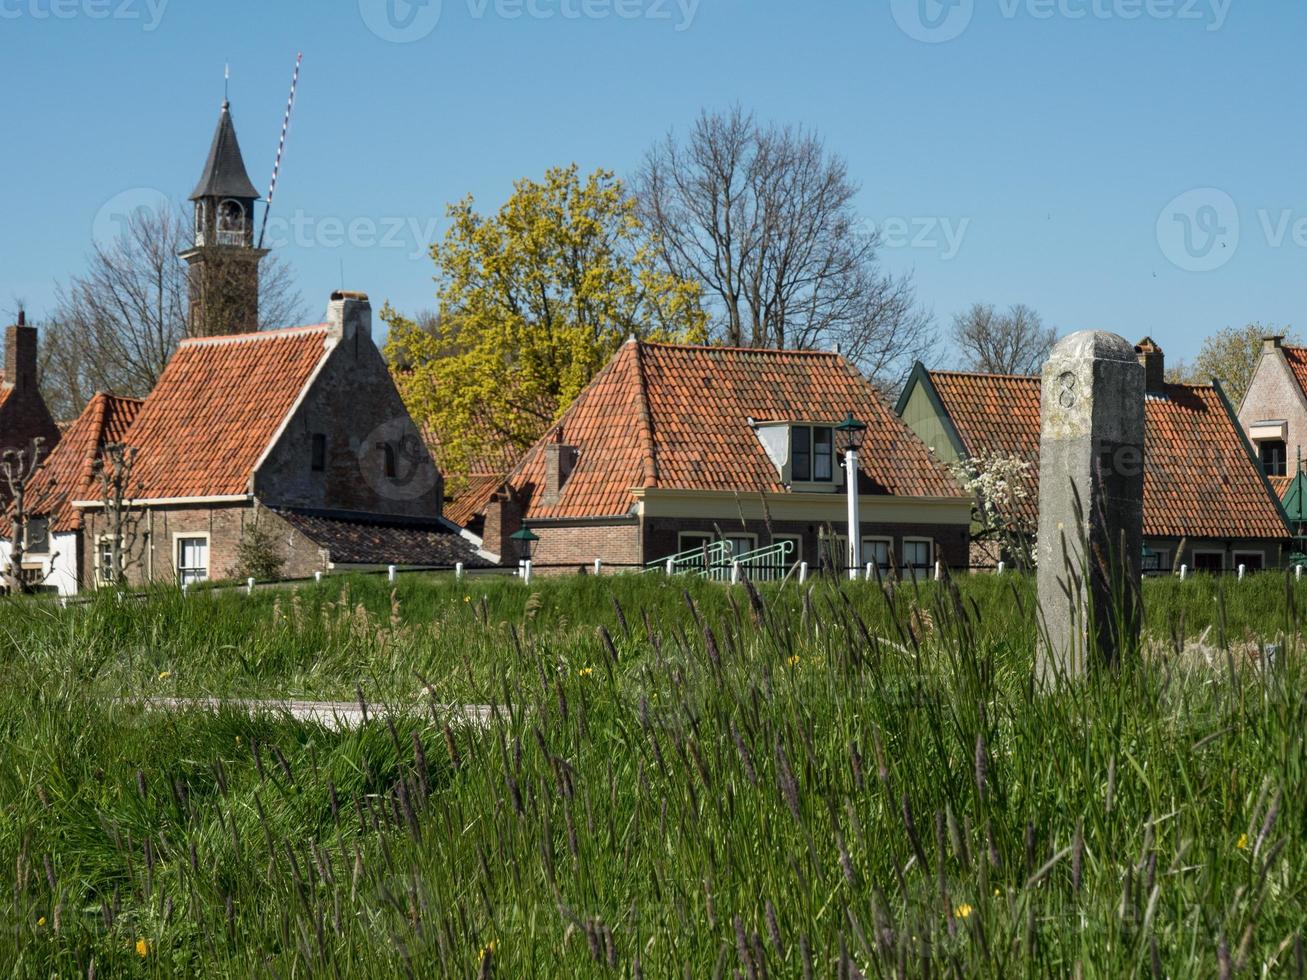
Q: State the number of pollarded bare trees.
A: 2